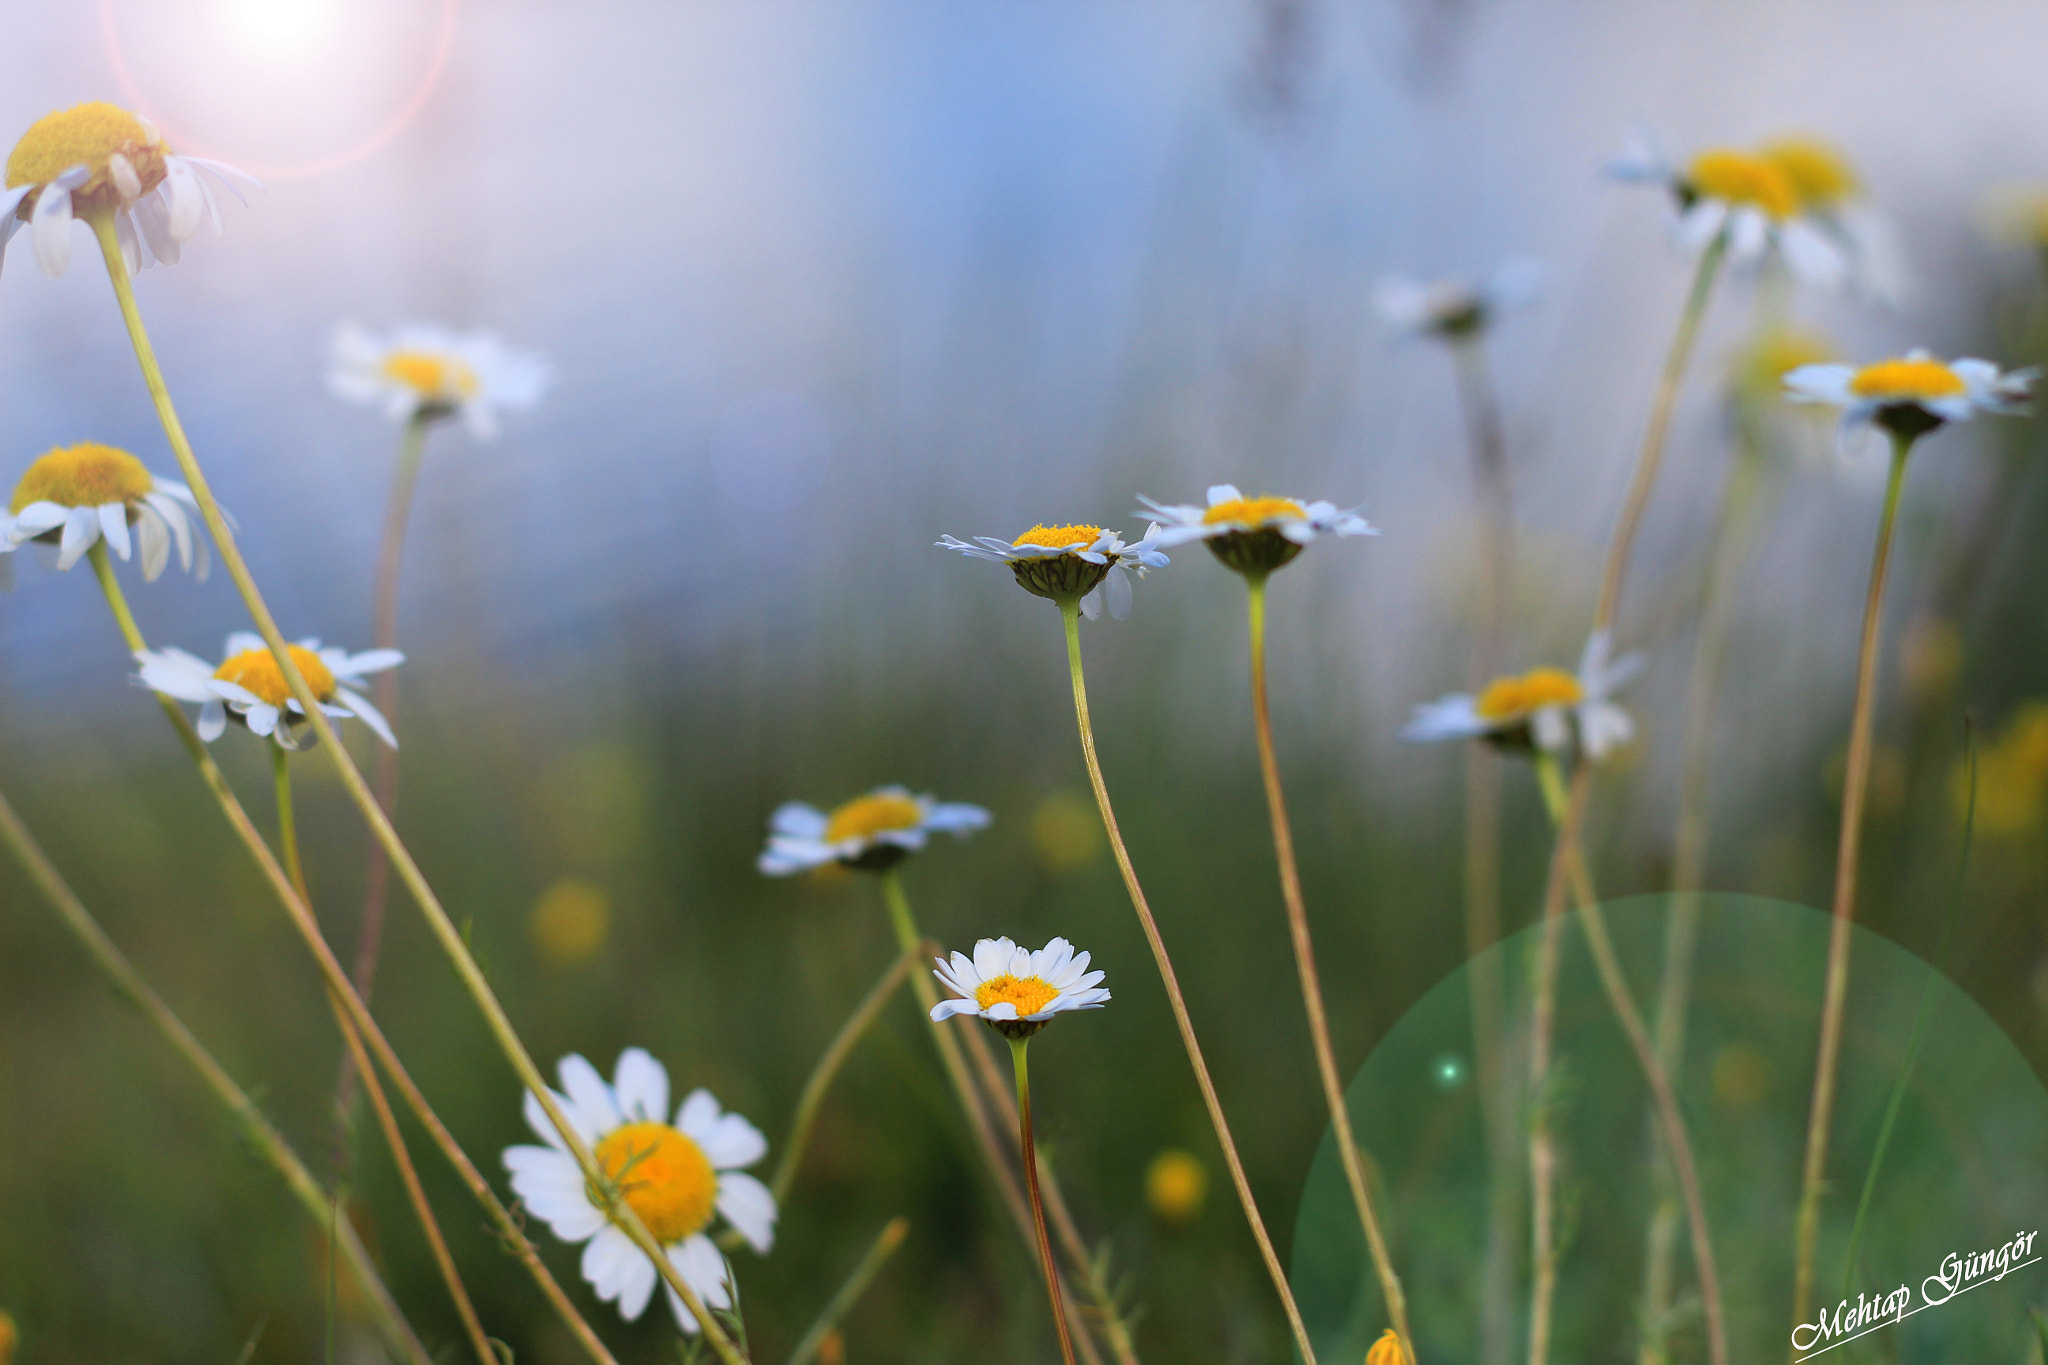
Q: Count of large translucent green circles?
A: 1